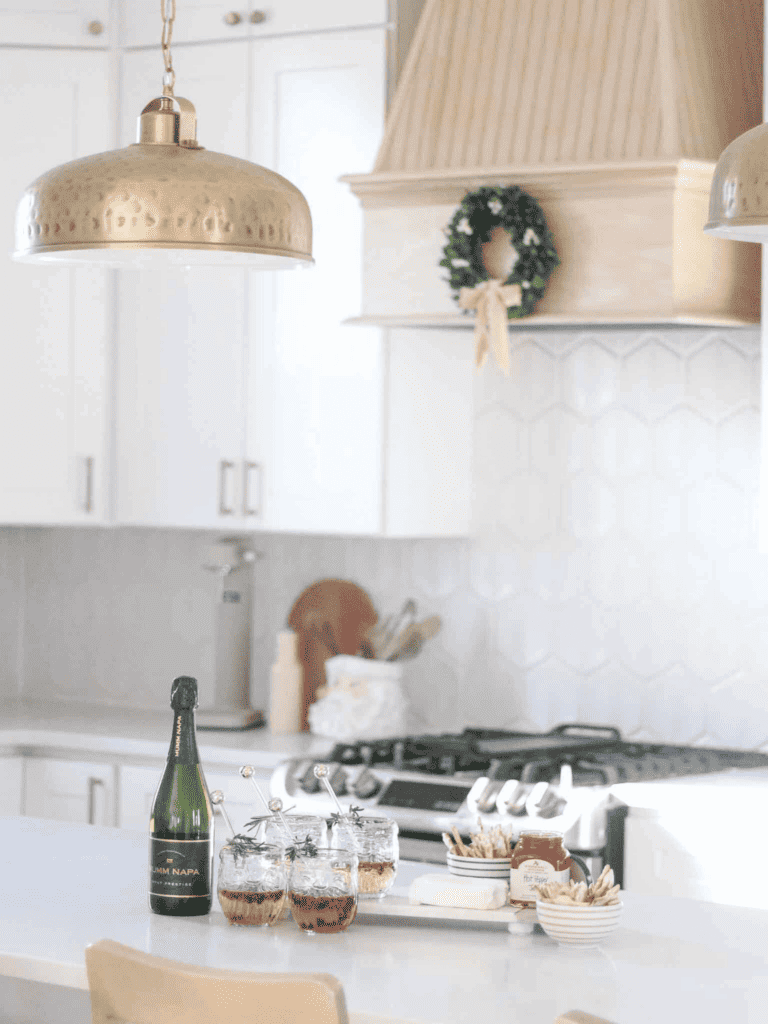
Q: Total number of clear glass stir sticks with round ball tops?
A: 4